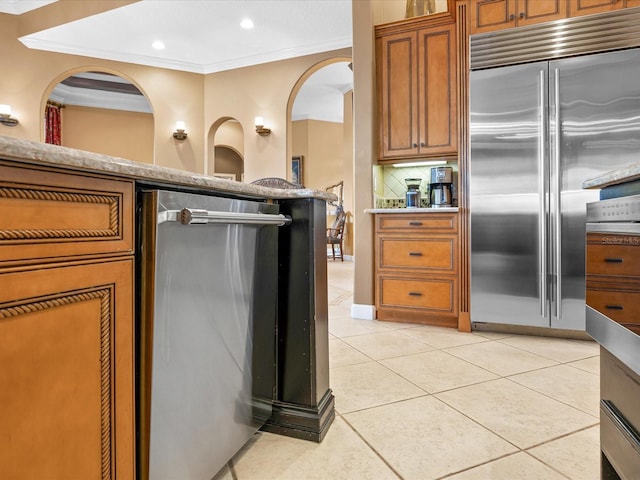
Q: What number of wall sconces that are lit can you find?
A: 3